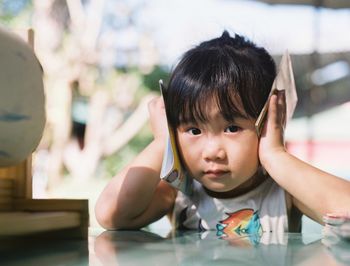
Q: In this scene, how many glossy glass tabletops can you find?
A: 1